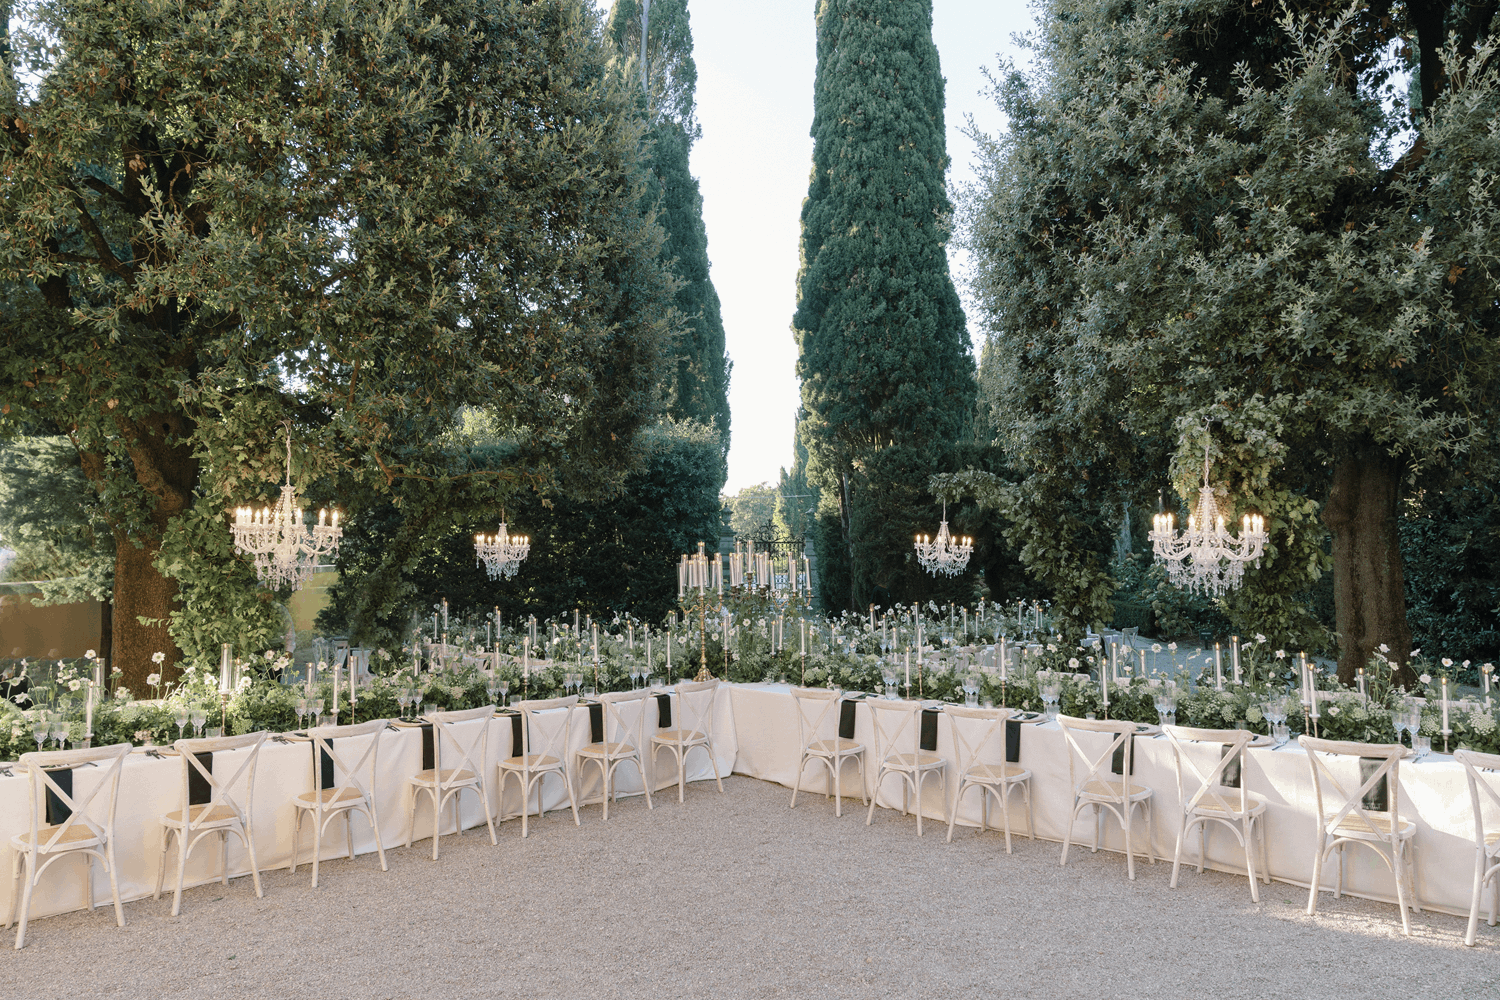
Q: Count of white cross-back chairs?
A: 14